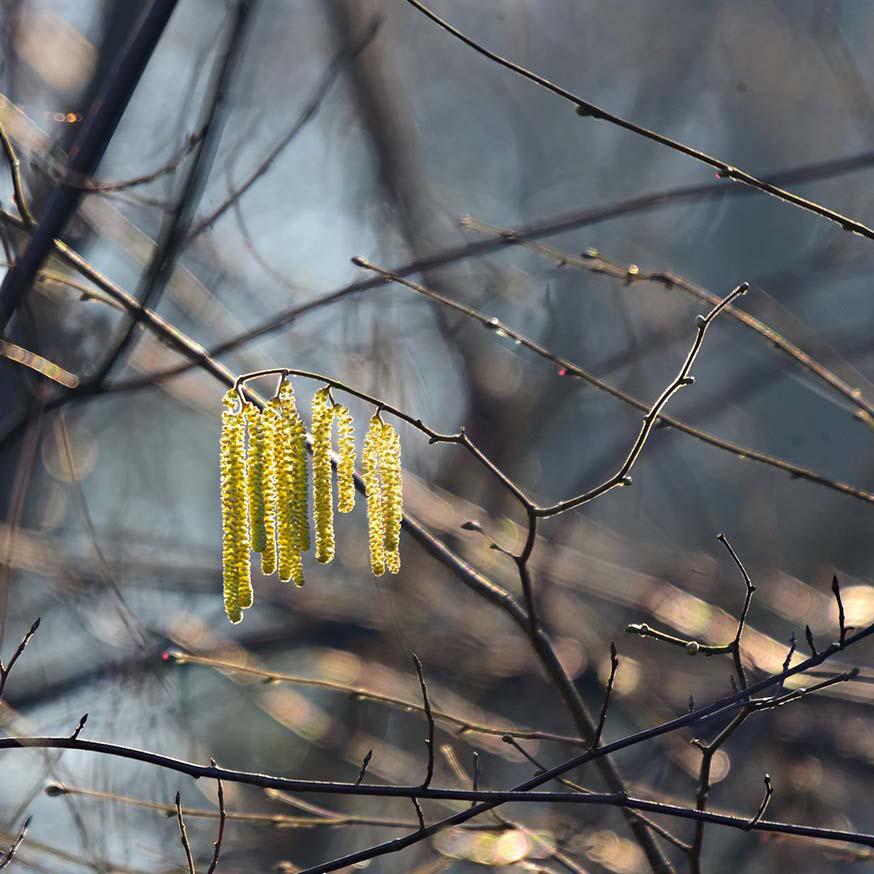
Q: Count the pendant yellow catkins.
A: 12